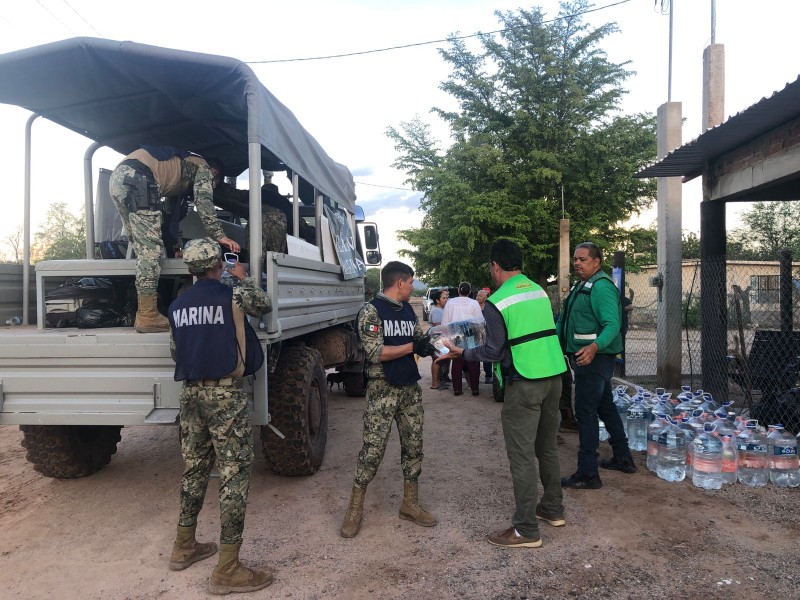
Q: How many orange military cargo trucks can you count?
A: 0